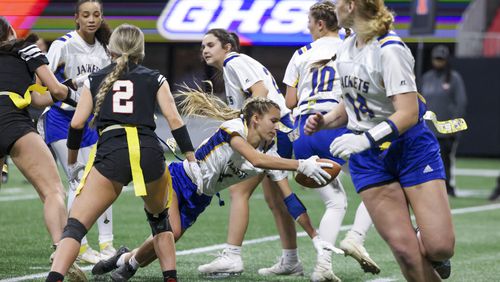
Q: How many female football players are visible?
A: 7